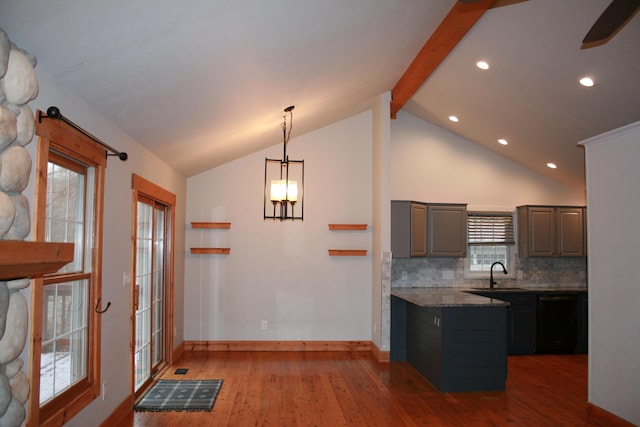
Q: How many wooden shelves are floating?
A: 4